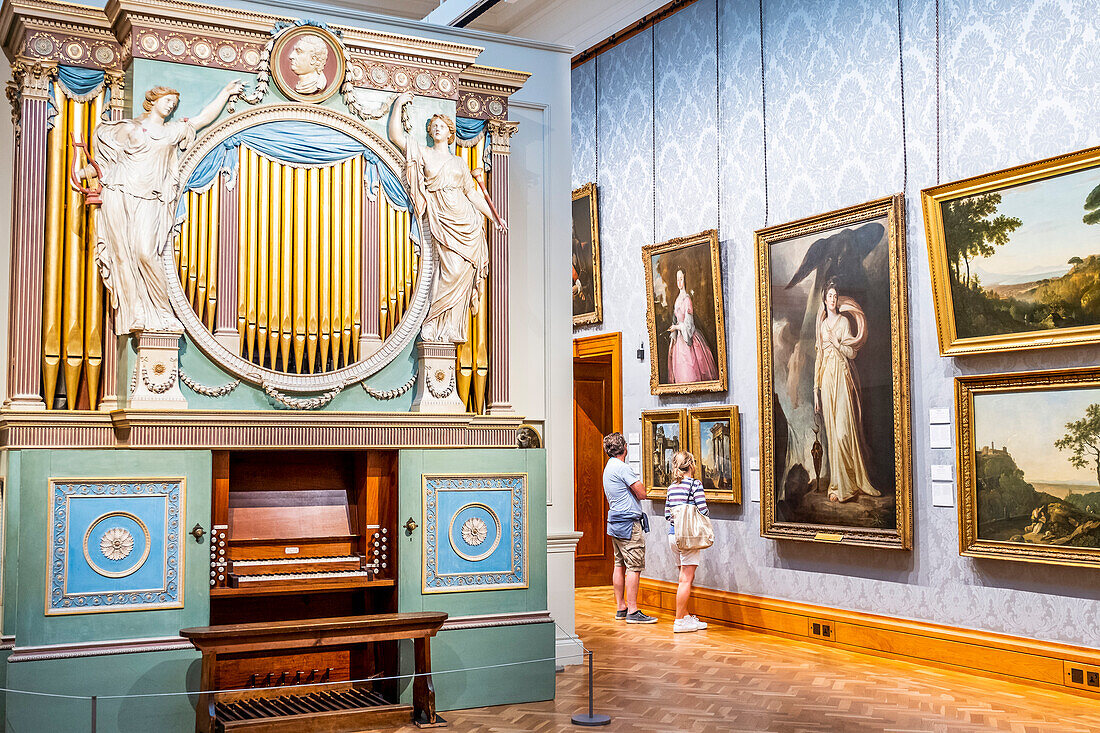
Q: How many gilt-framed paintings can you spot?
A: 7